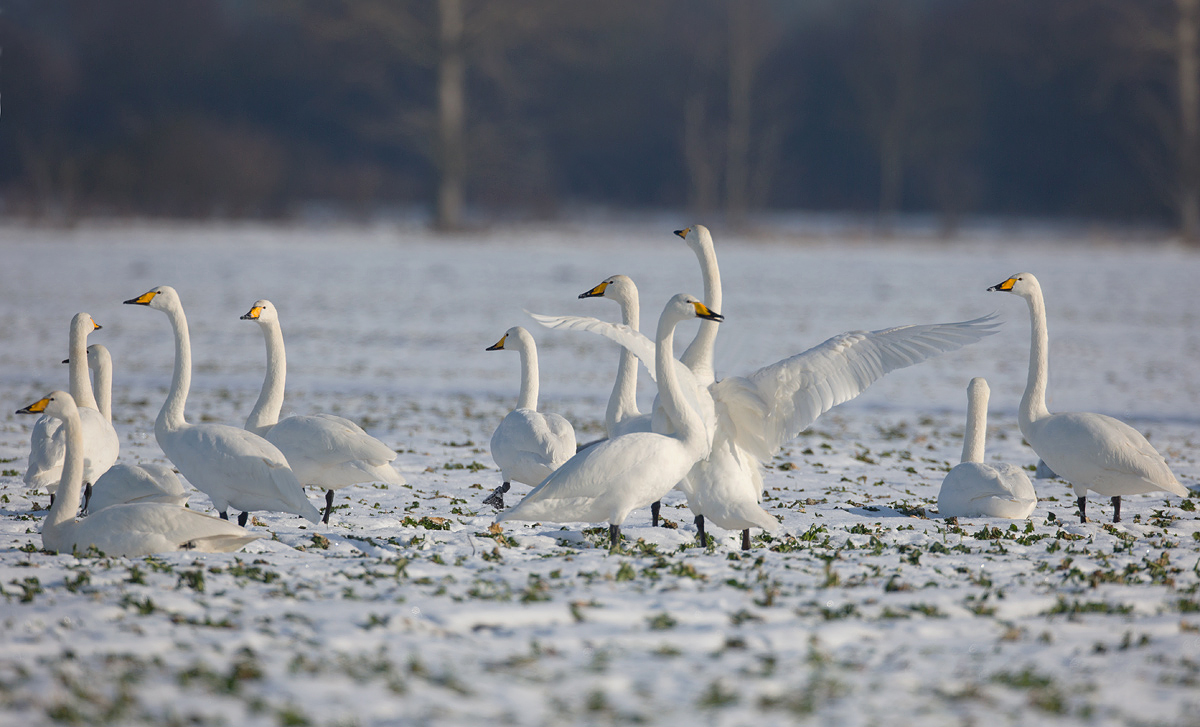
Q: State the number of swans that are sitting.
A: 3